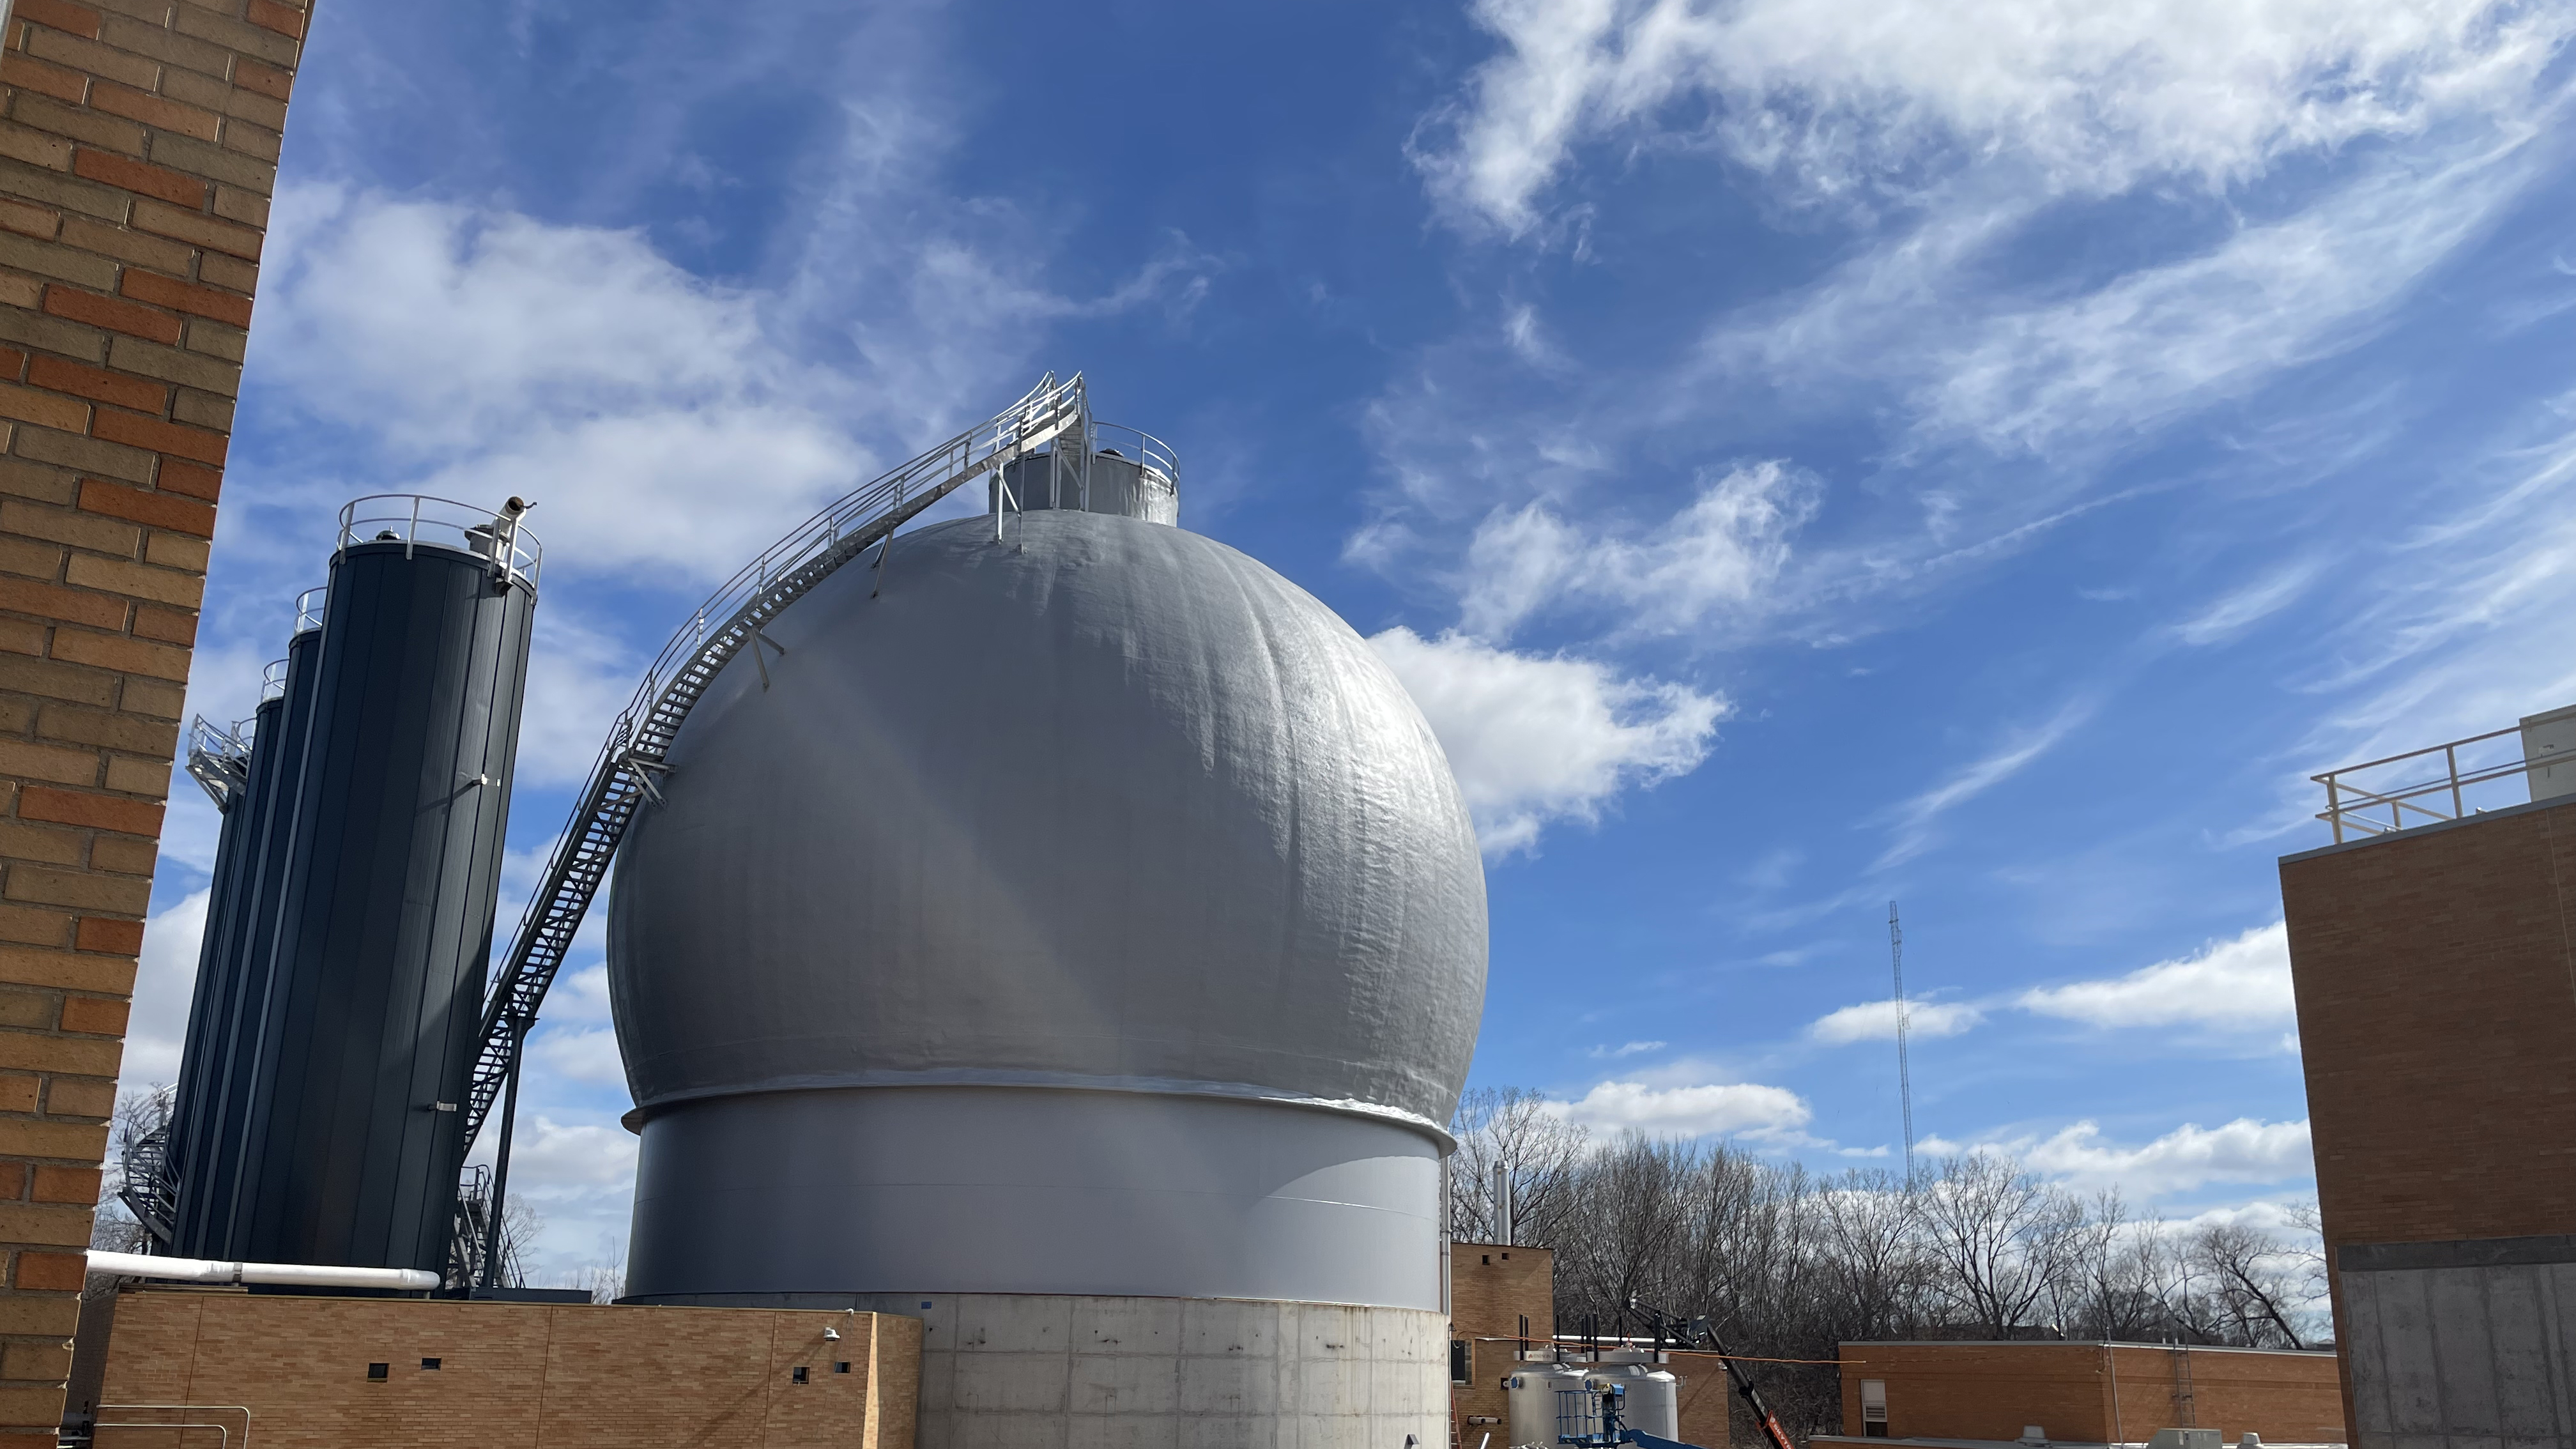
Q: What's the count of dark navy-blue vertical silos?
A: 4